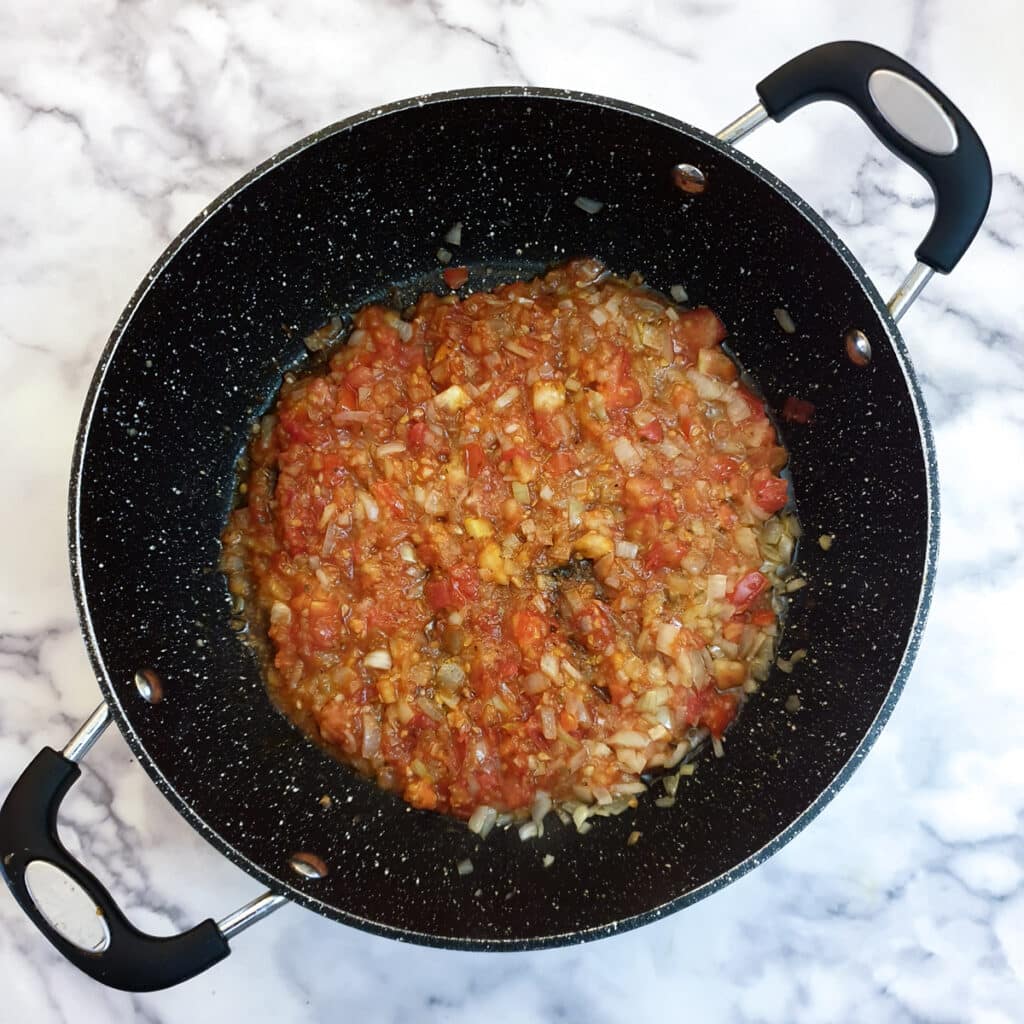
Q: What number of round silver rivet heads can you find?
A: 4